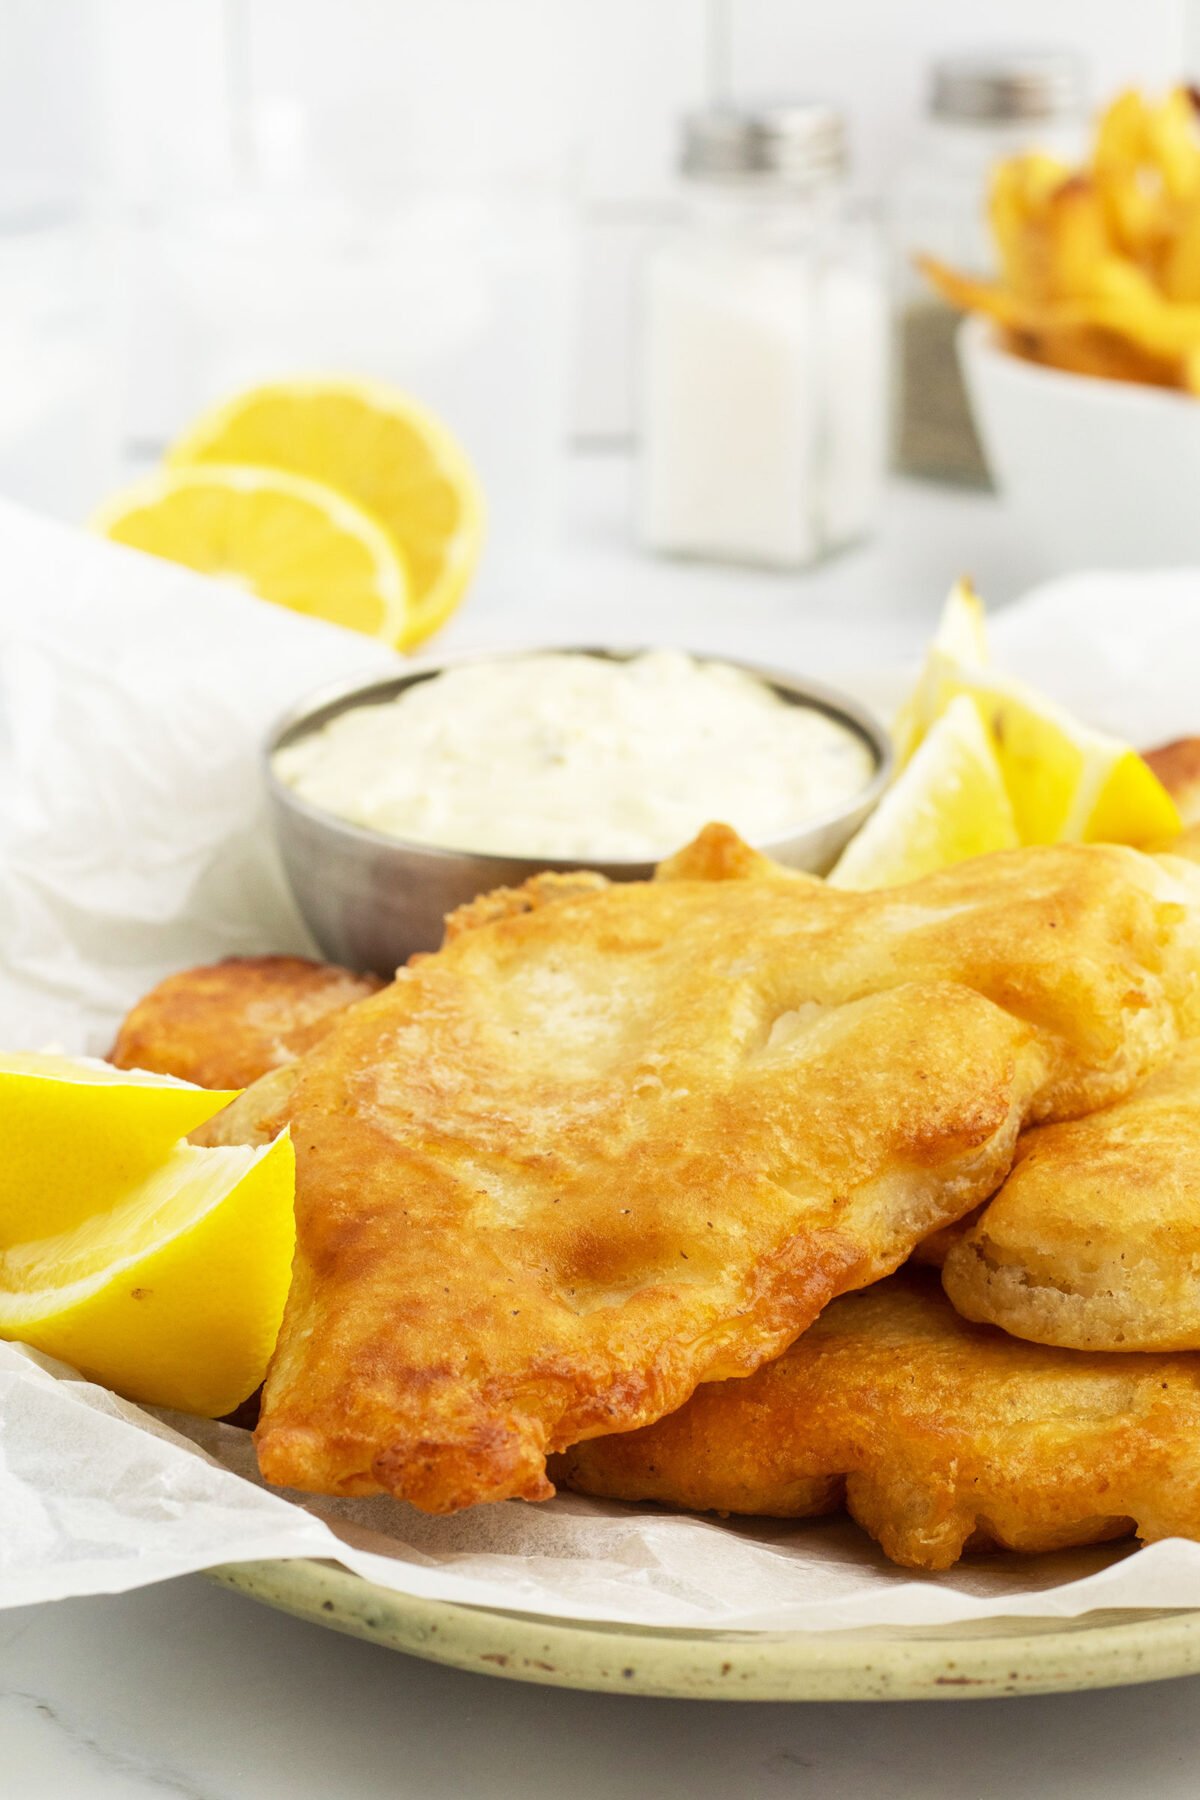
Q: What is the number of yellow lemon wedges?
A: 5